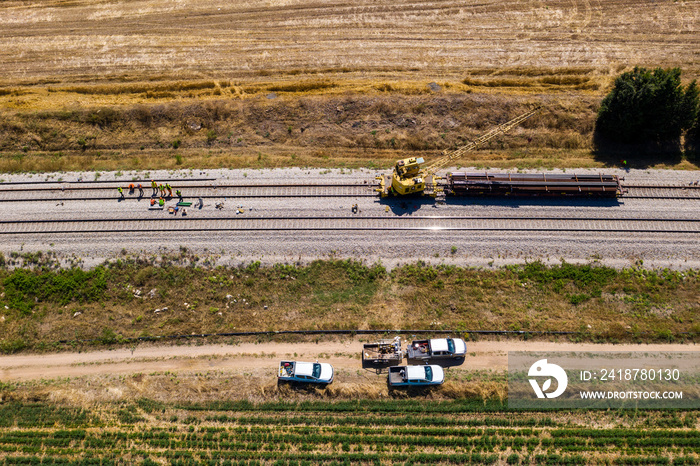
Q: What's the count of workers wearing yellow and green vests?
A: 6